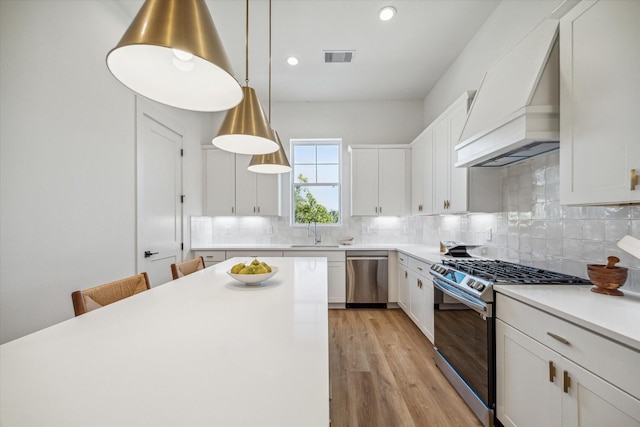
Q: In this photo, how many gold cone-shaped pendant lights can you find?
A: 3